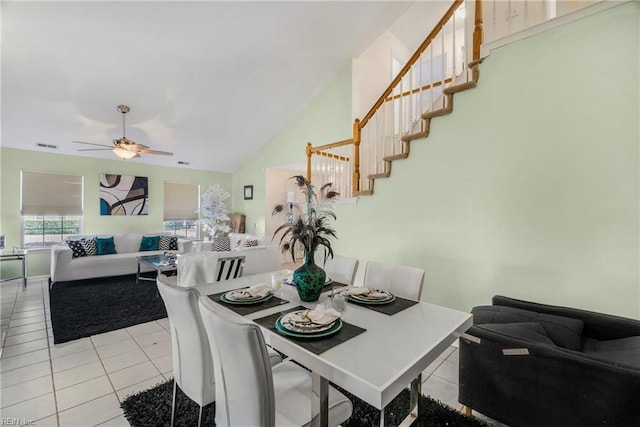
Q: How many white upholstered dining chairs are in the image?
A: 4